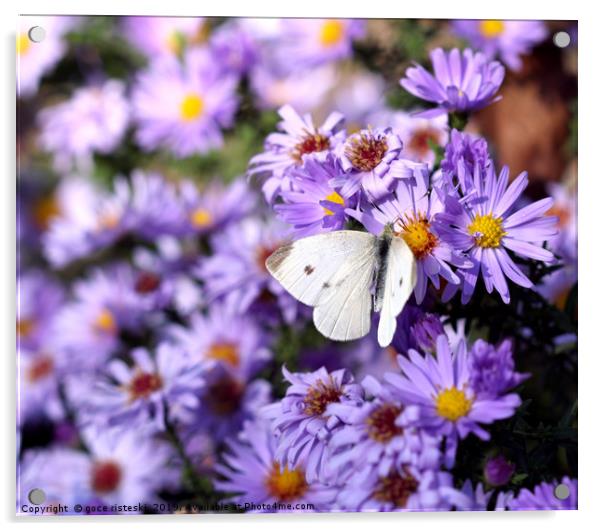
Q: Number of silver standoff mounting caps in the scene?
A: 4